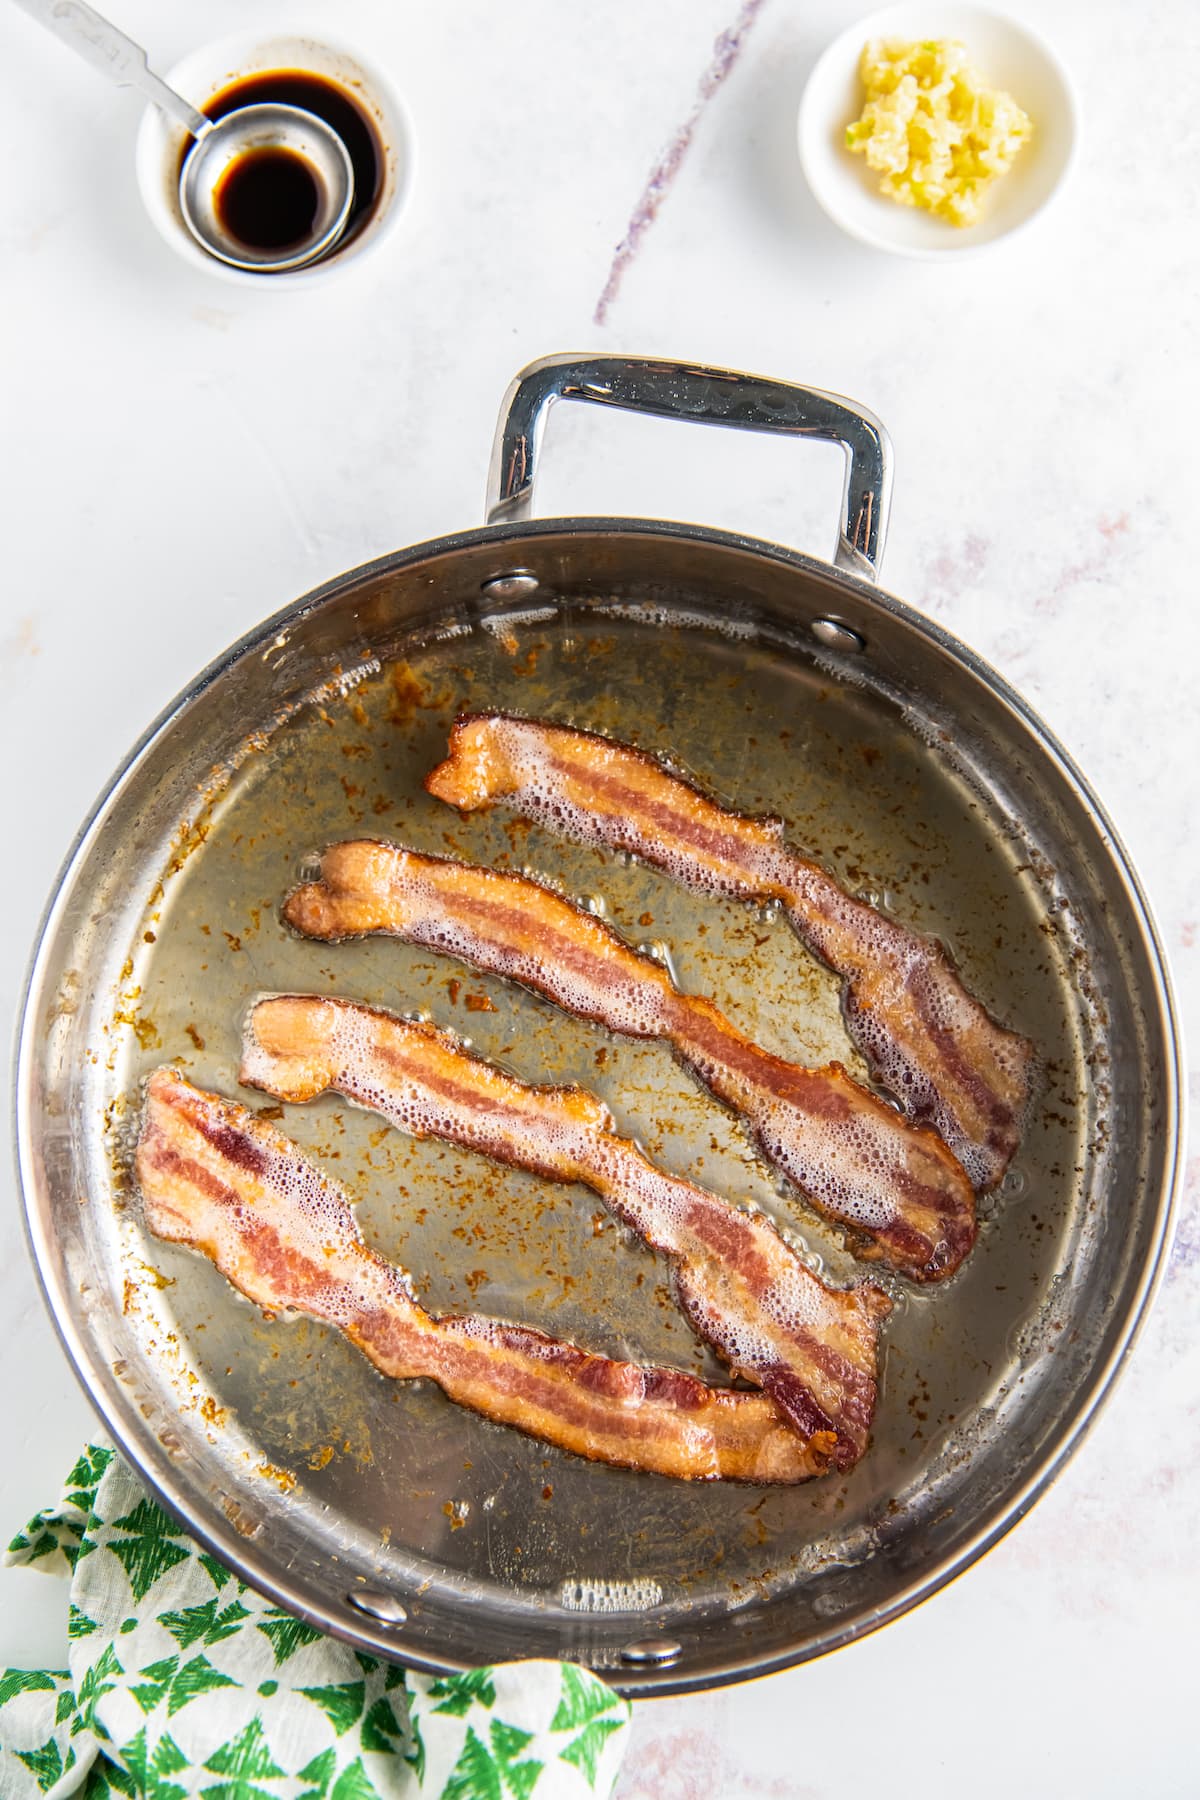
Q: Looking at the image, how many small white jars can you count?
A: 2